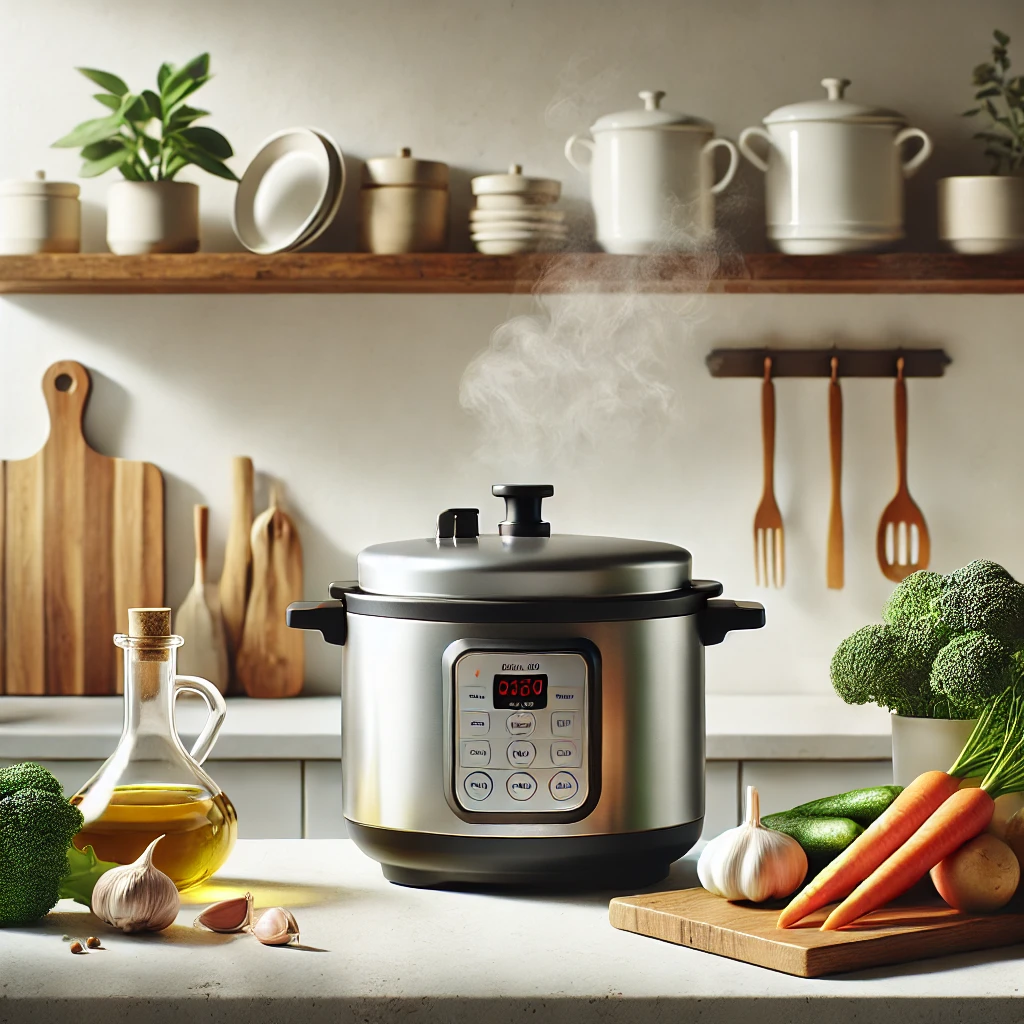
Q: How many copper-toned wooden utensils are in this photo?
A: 3